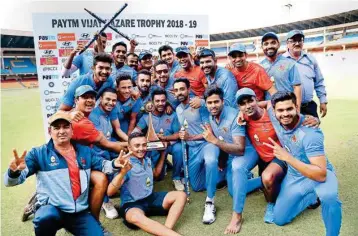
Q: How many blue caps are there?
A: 8